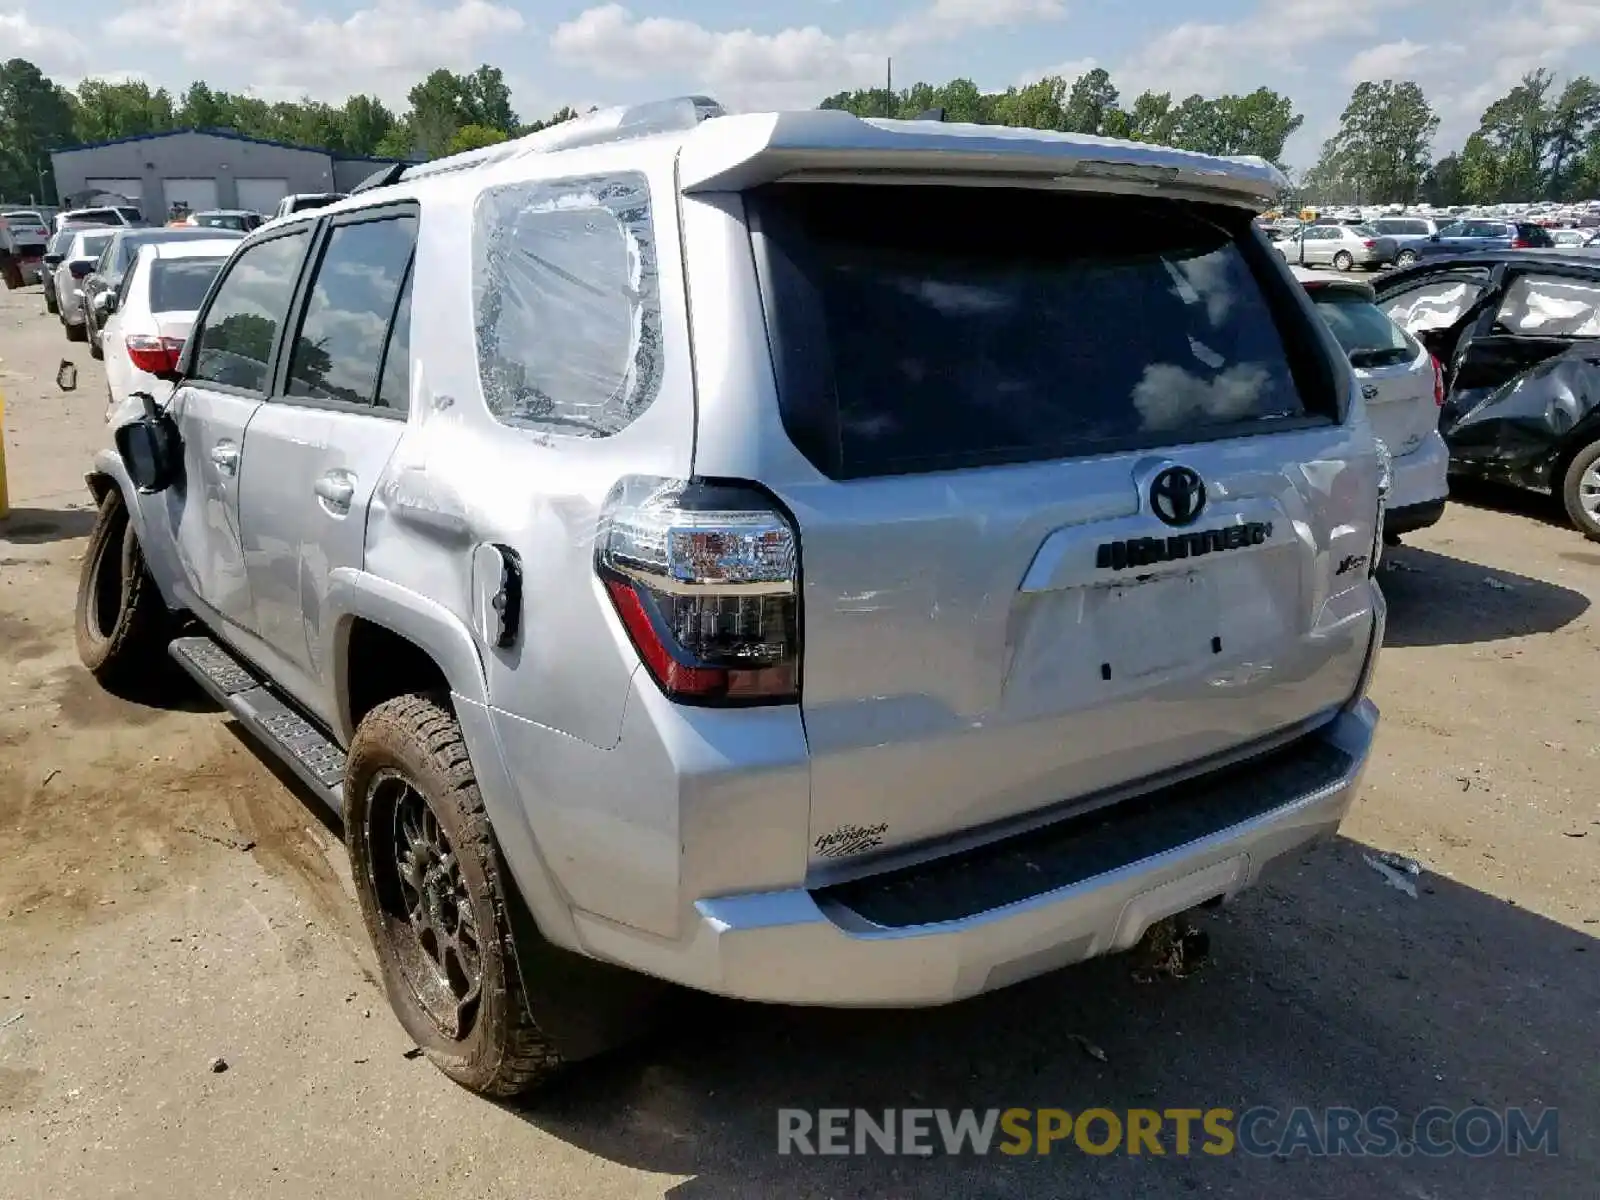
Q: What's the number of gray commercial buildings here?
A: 1